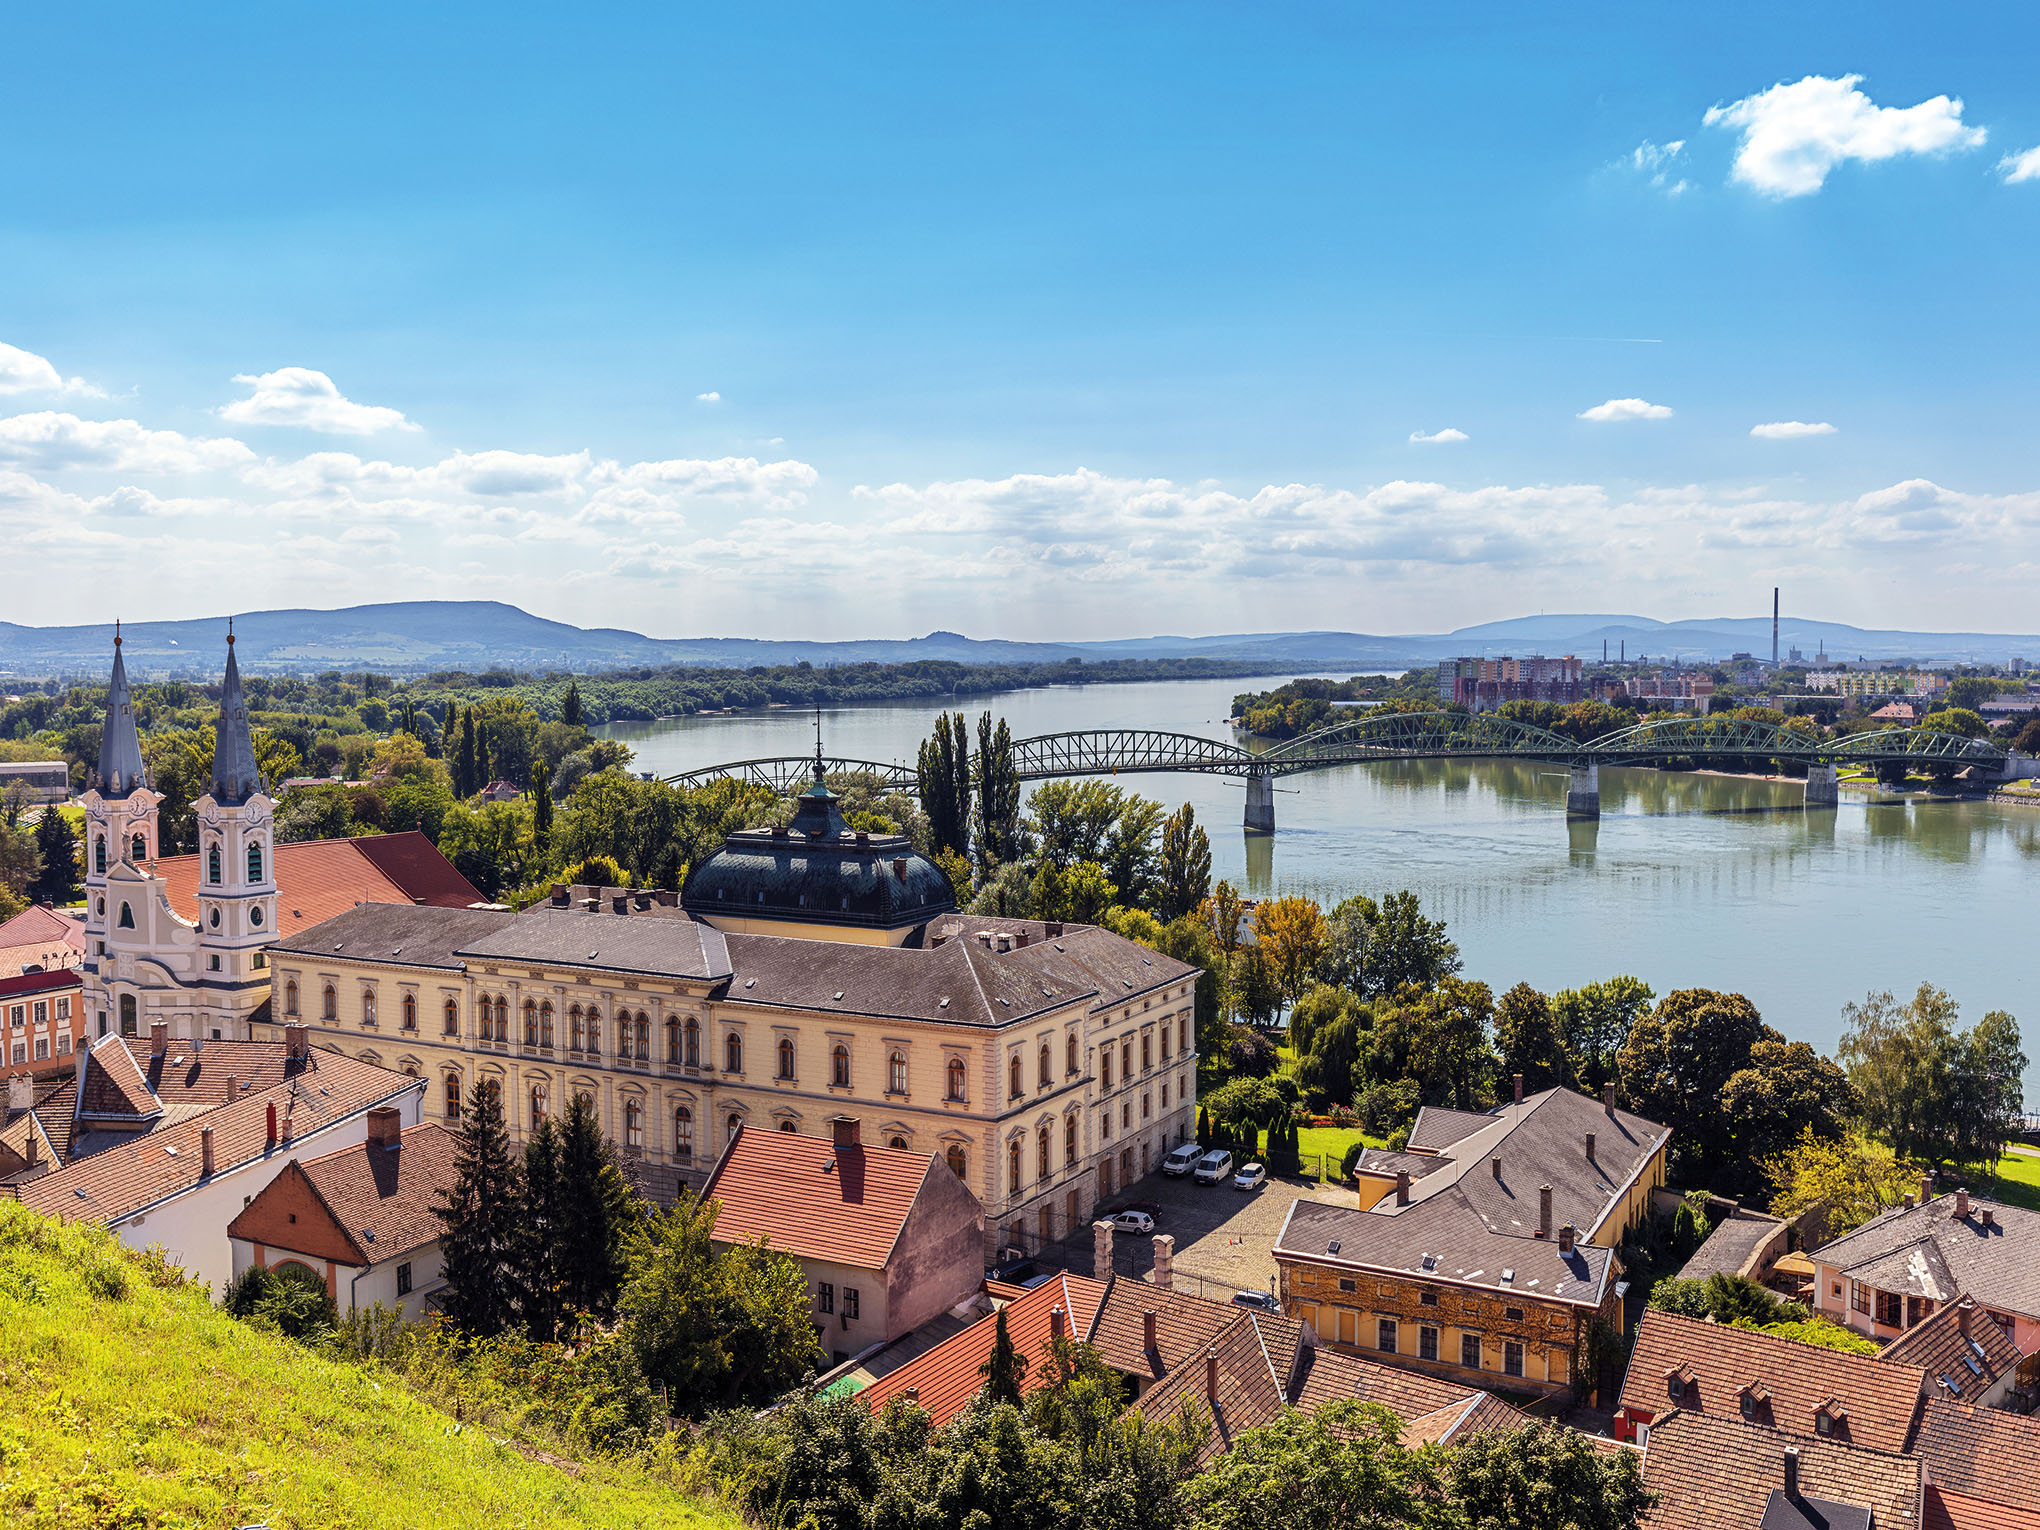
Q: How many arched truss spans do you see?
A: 5